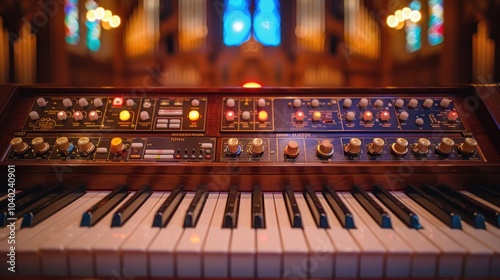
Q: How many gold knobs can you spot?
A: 15